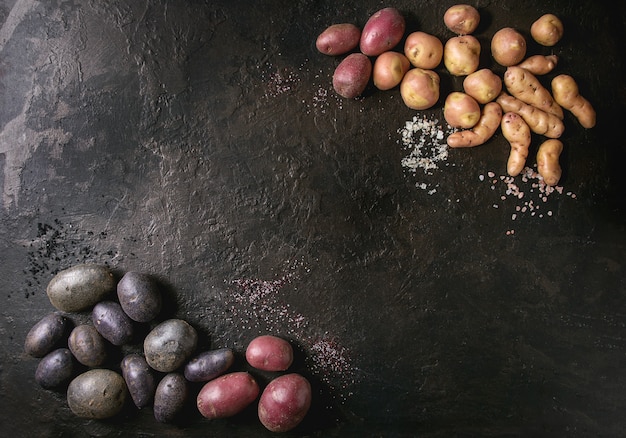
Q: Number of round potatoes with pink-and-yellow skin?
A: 9